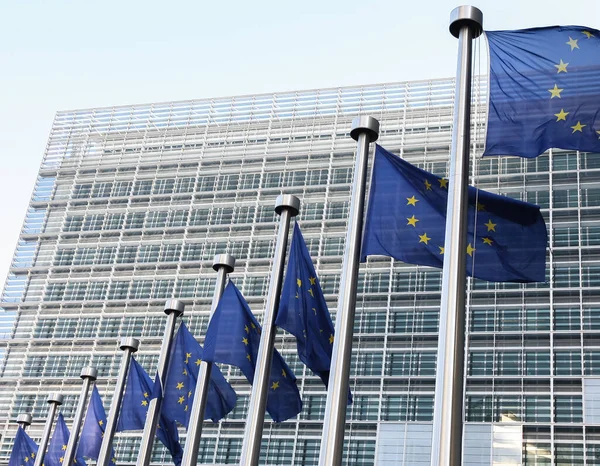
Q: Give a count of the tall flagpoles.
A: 9